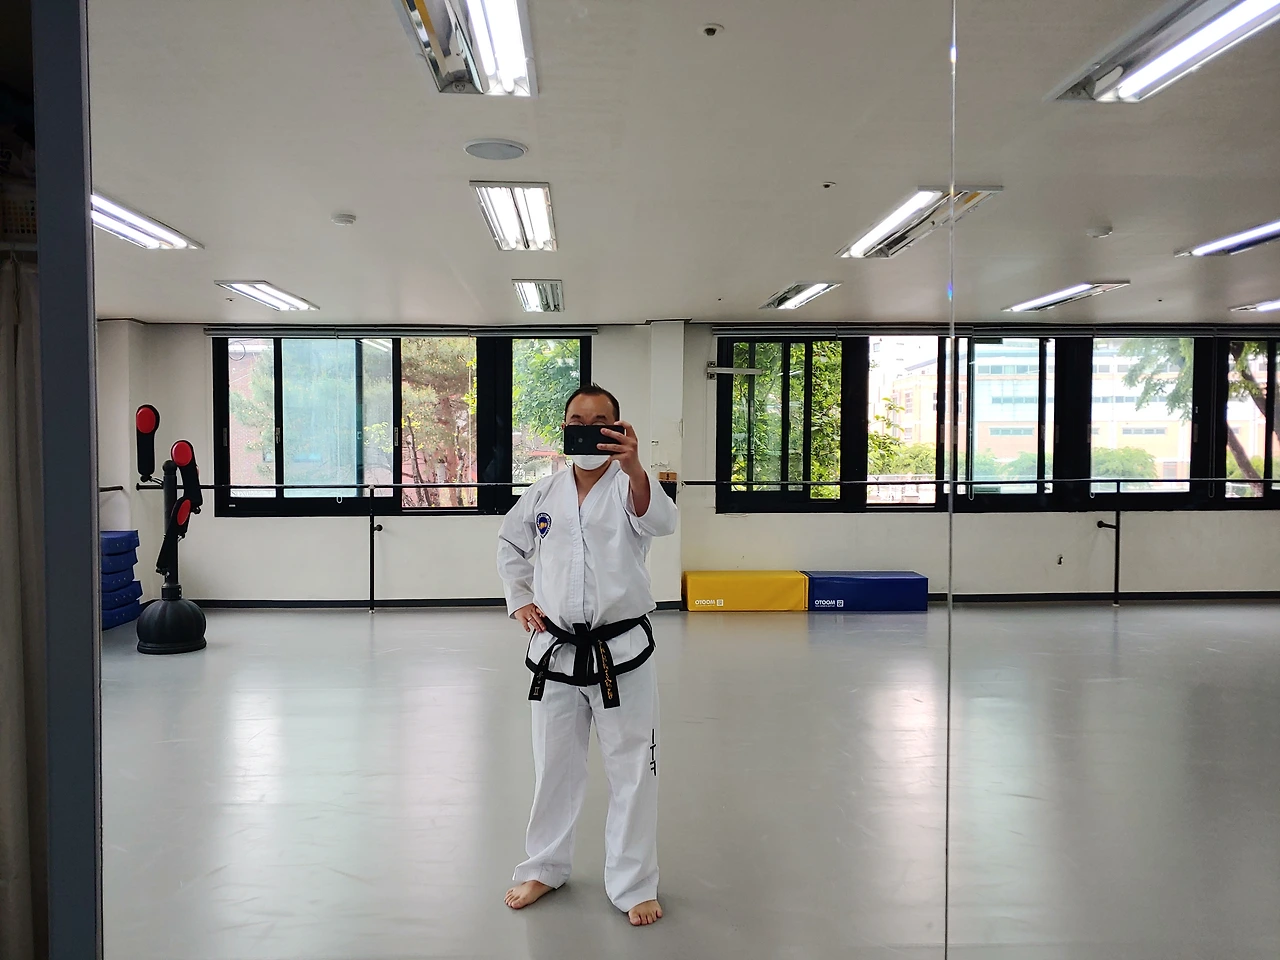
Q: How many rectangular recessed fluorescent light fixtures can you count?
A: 11